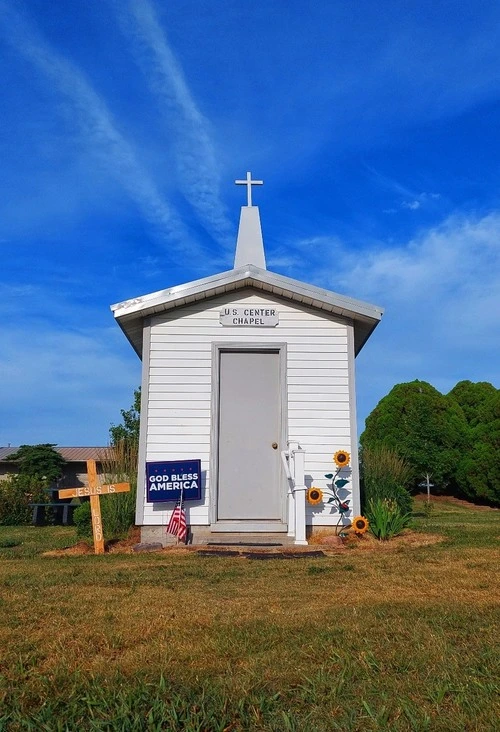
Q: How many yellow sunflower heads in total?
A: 3